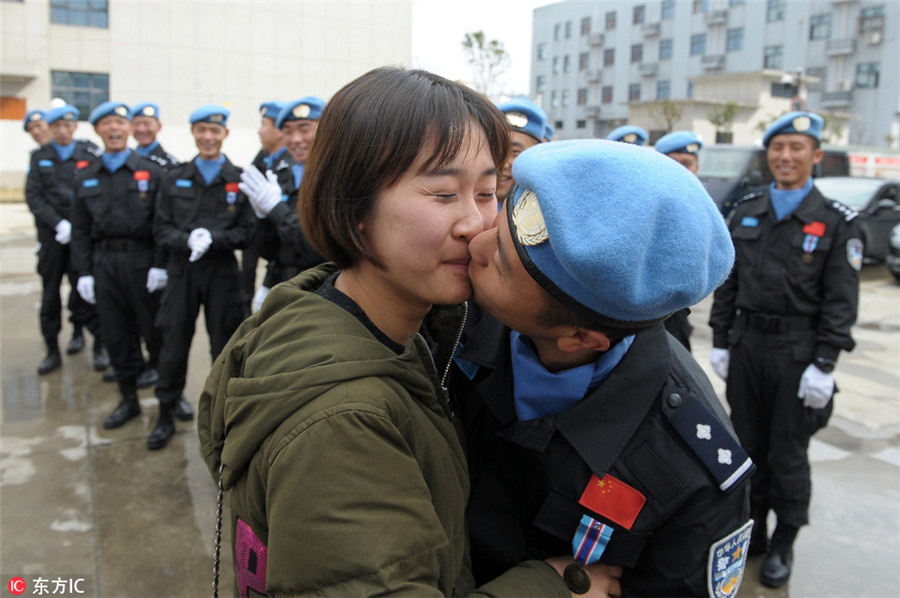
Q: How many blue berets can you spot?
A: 13